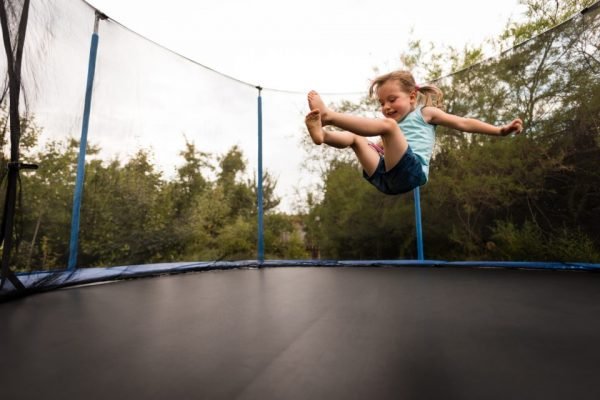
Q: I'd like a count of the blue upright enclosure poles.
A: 3